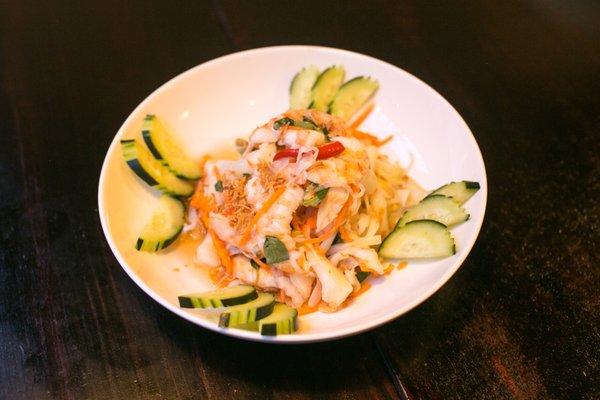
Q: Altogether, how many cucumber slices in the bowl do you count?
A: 12